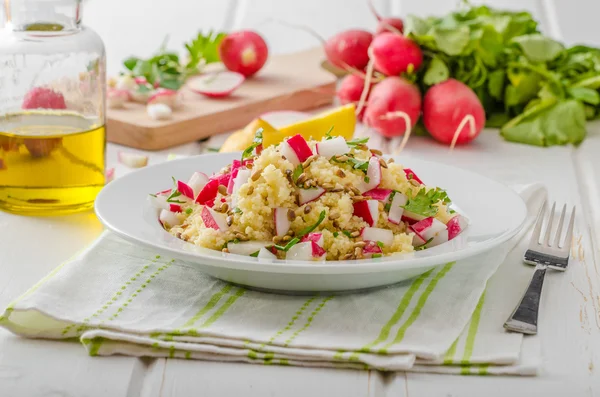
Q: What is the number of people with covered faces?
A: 0